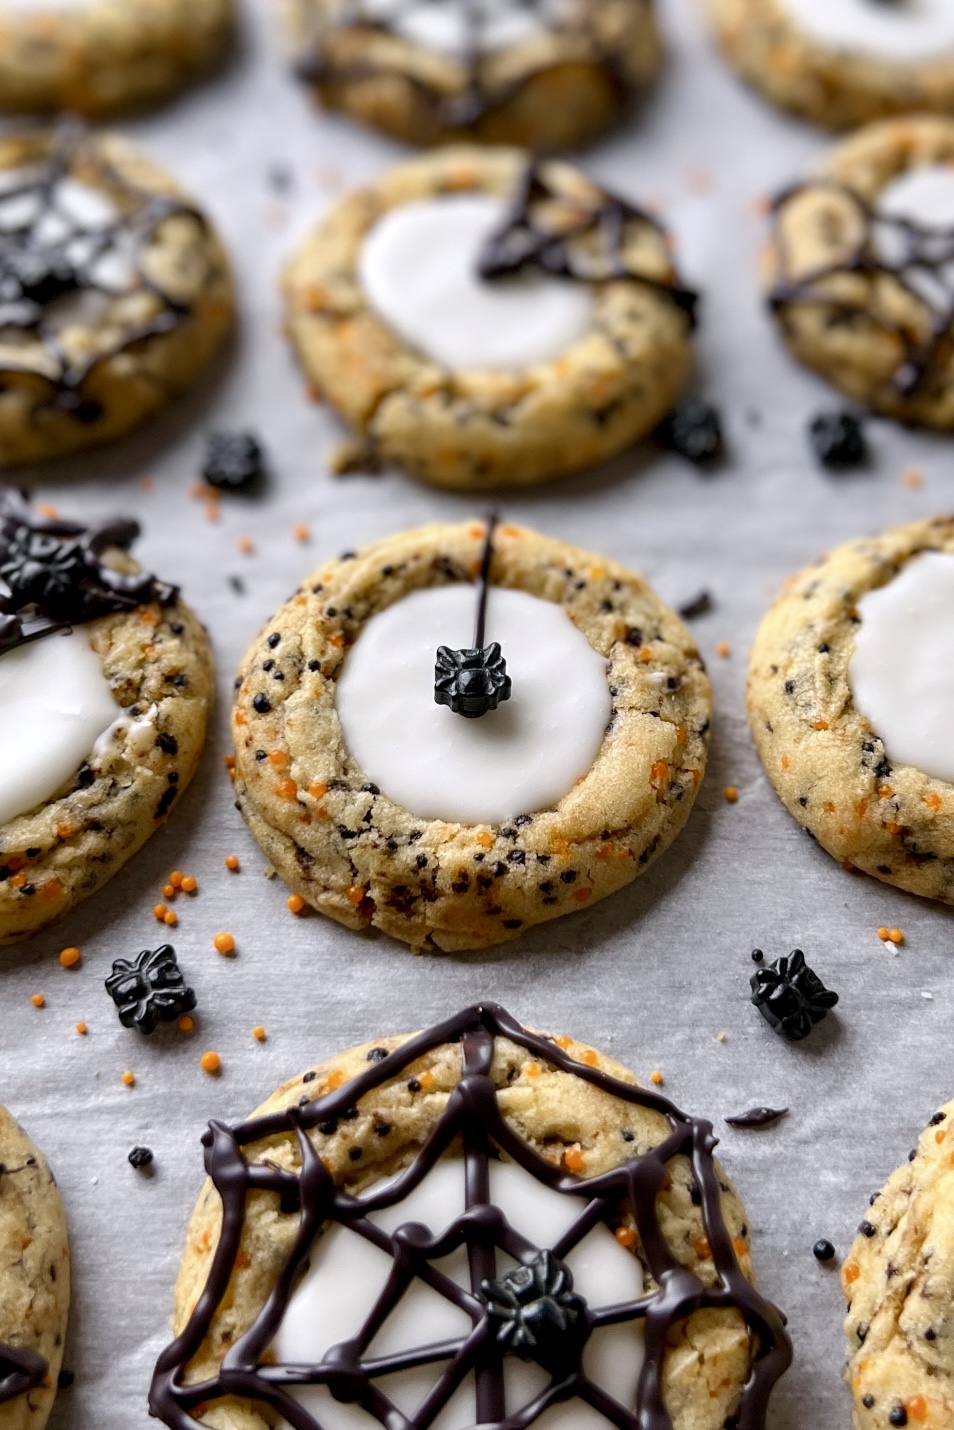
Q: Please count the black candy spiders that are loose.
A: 5